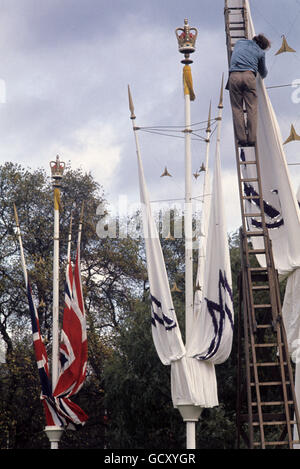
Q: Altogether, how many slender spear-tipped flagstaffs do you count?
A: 6